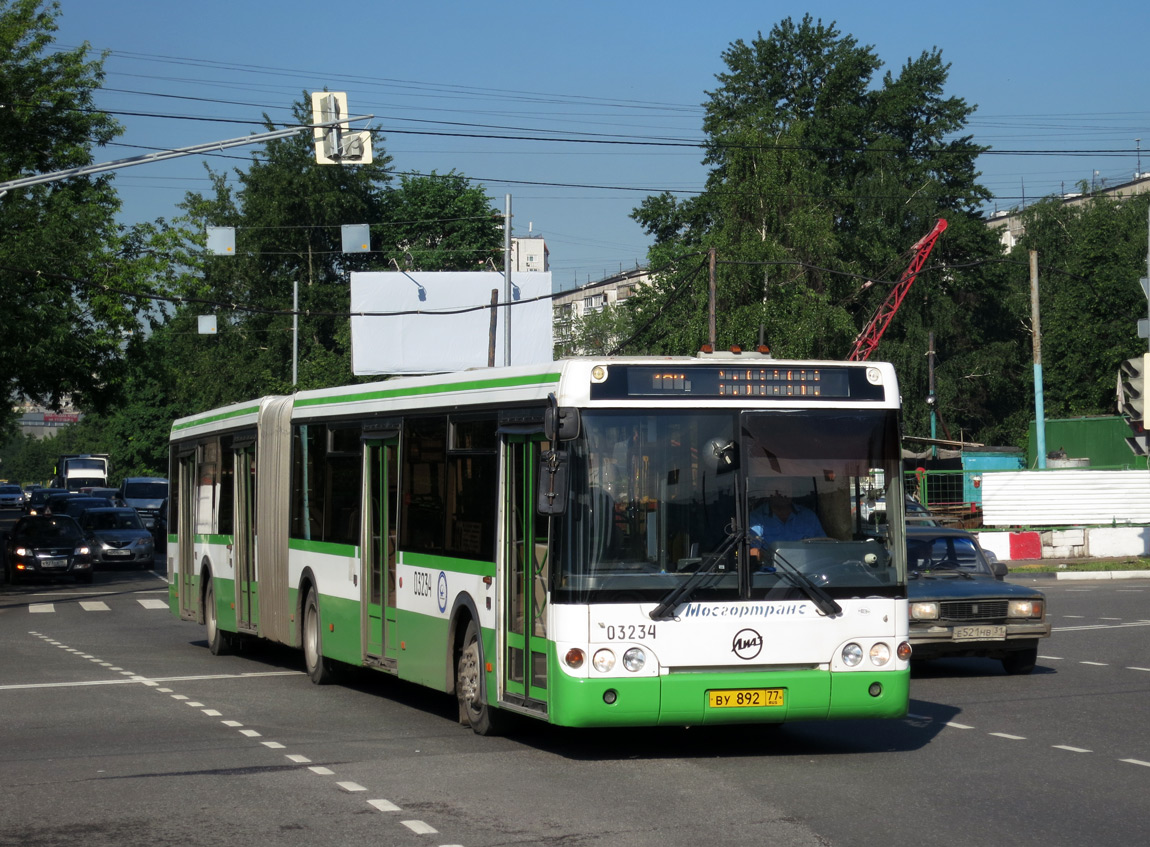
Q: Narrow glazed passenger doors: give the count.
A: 4